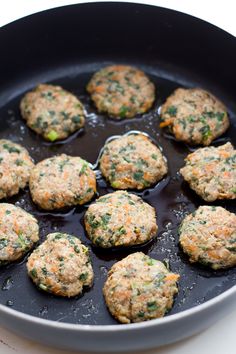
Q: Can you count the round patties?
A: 12